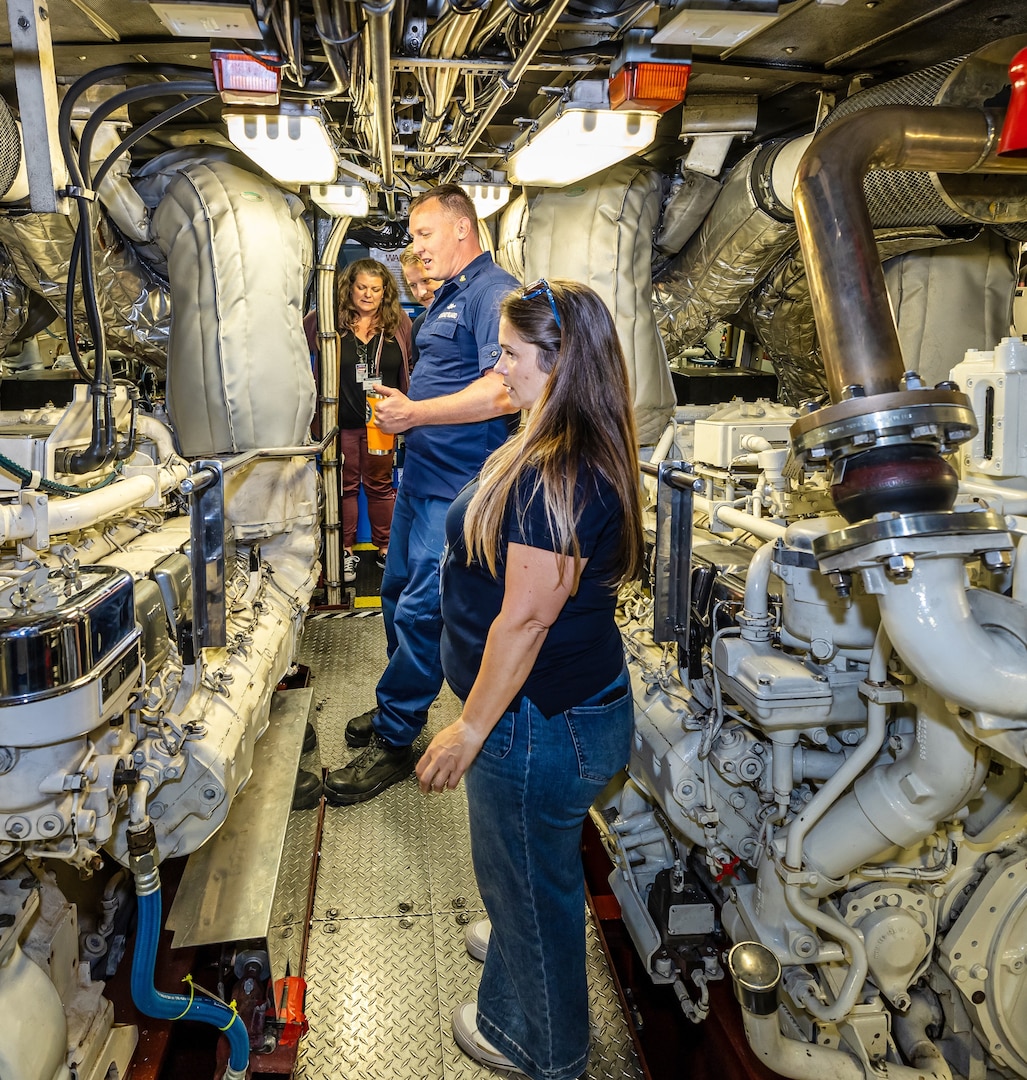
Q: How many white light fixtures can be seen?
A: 4